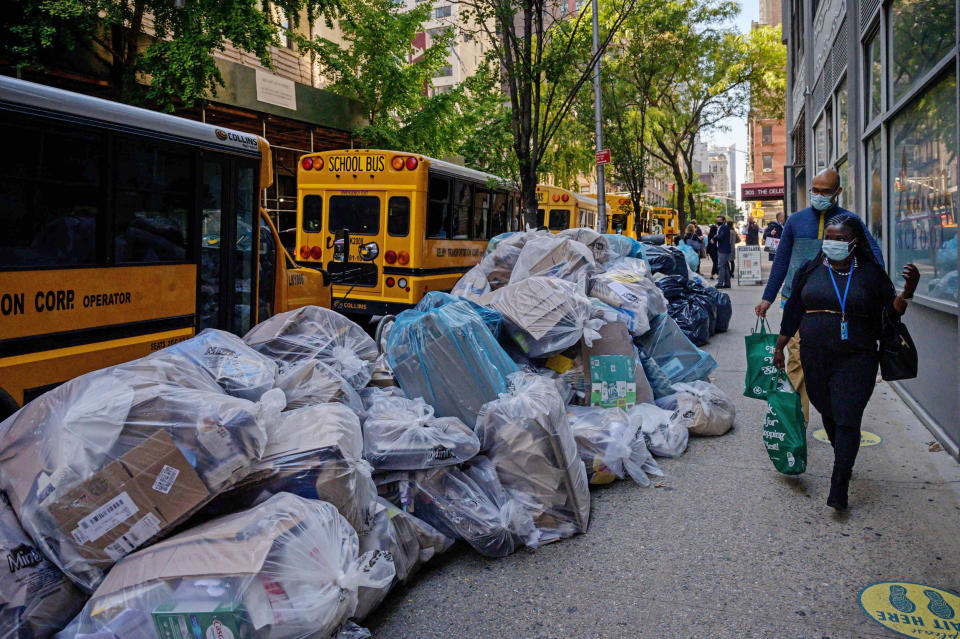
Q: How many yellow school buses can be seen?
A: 5